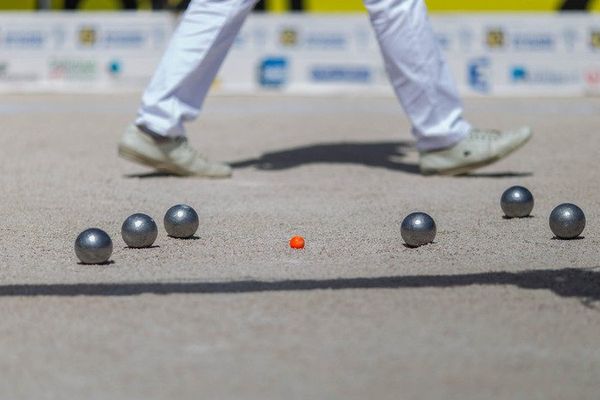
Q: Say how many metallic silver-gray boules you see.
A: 6